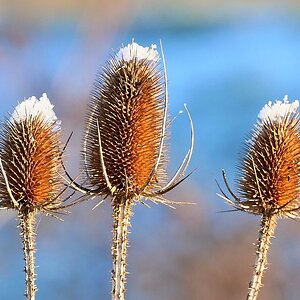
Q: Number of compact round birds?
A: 0